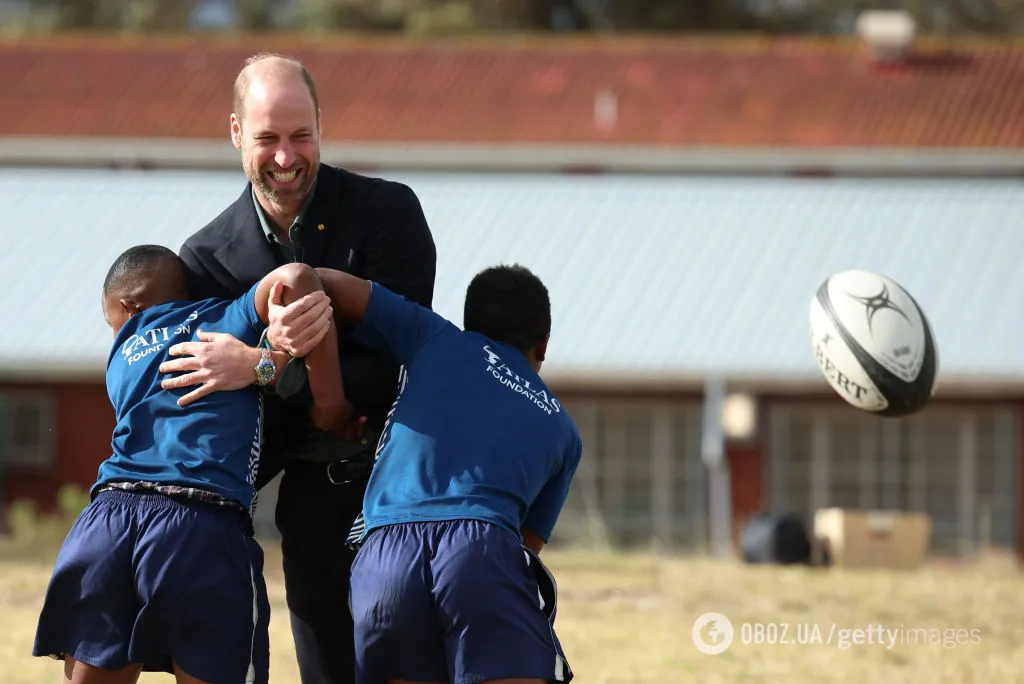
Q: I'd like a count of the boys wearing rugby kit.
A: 2